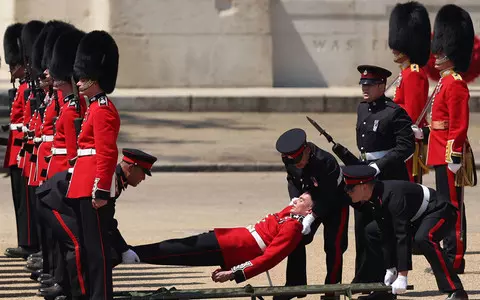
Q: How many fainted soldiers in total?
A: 1